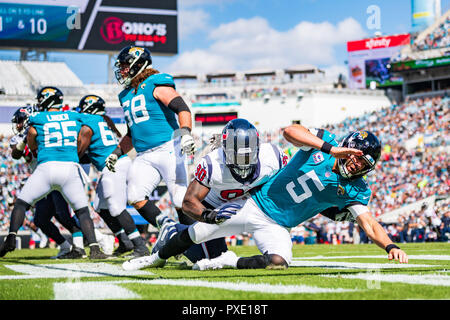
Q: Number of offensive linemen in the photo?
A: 3